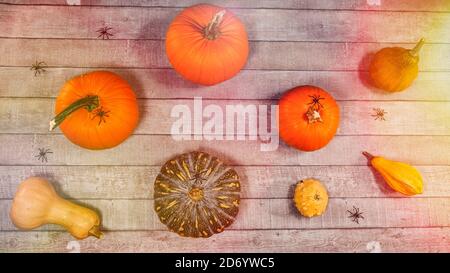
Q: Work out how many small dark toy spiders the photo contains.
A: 8